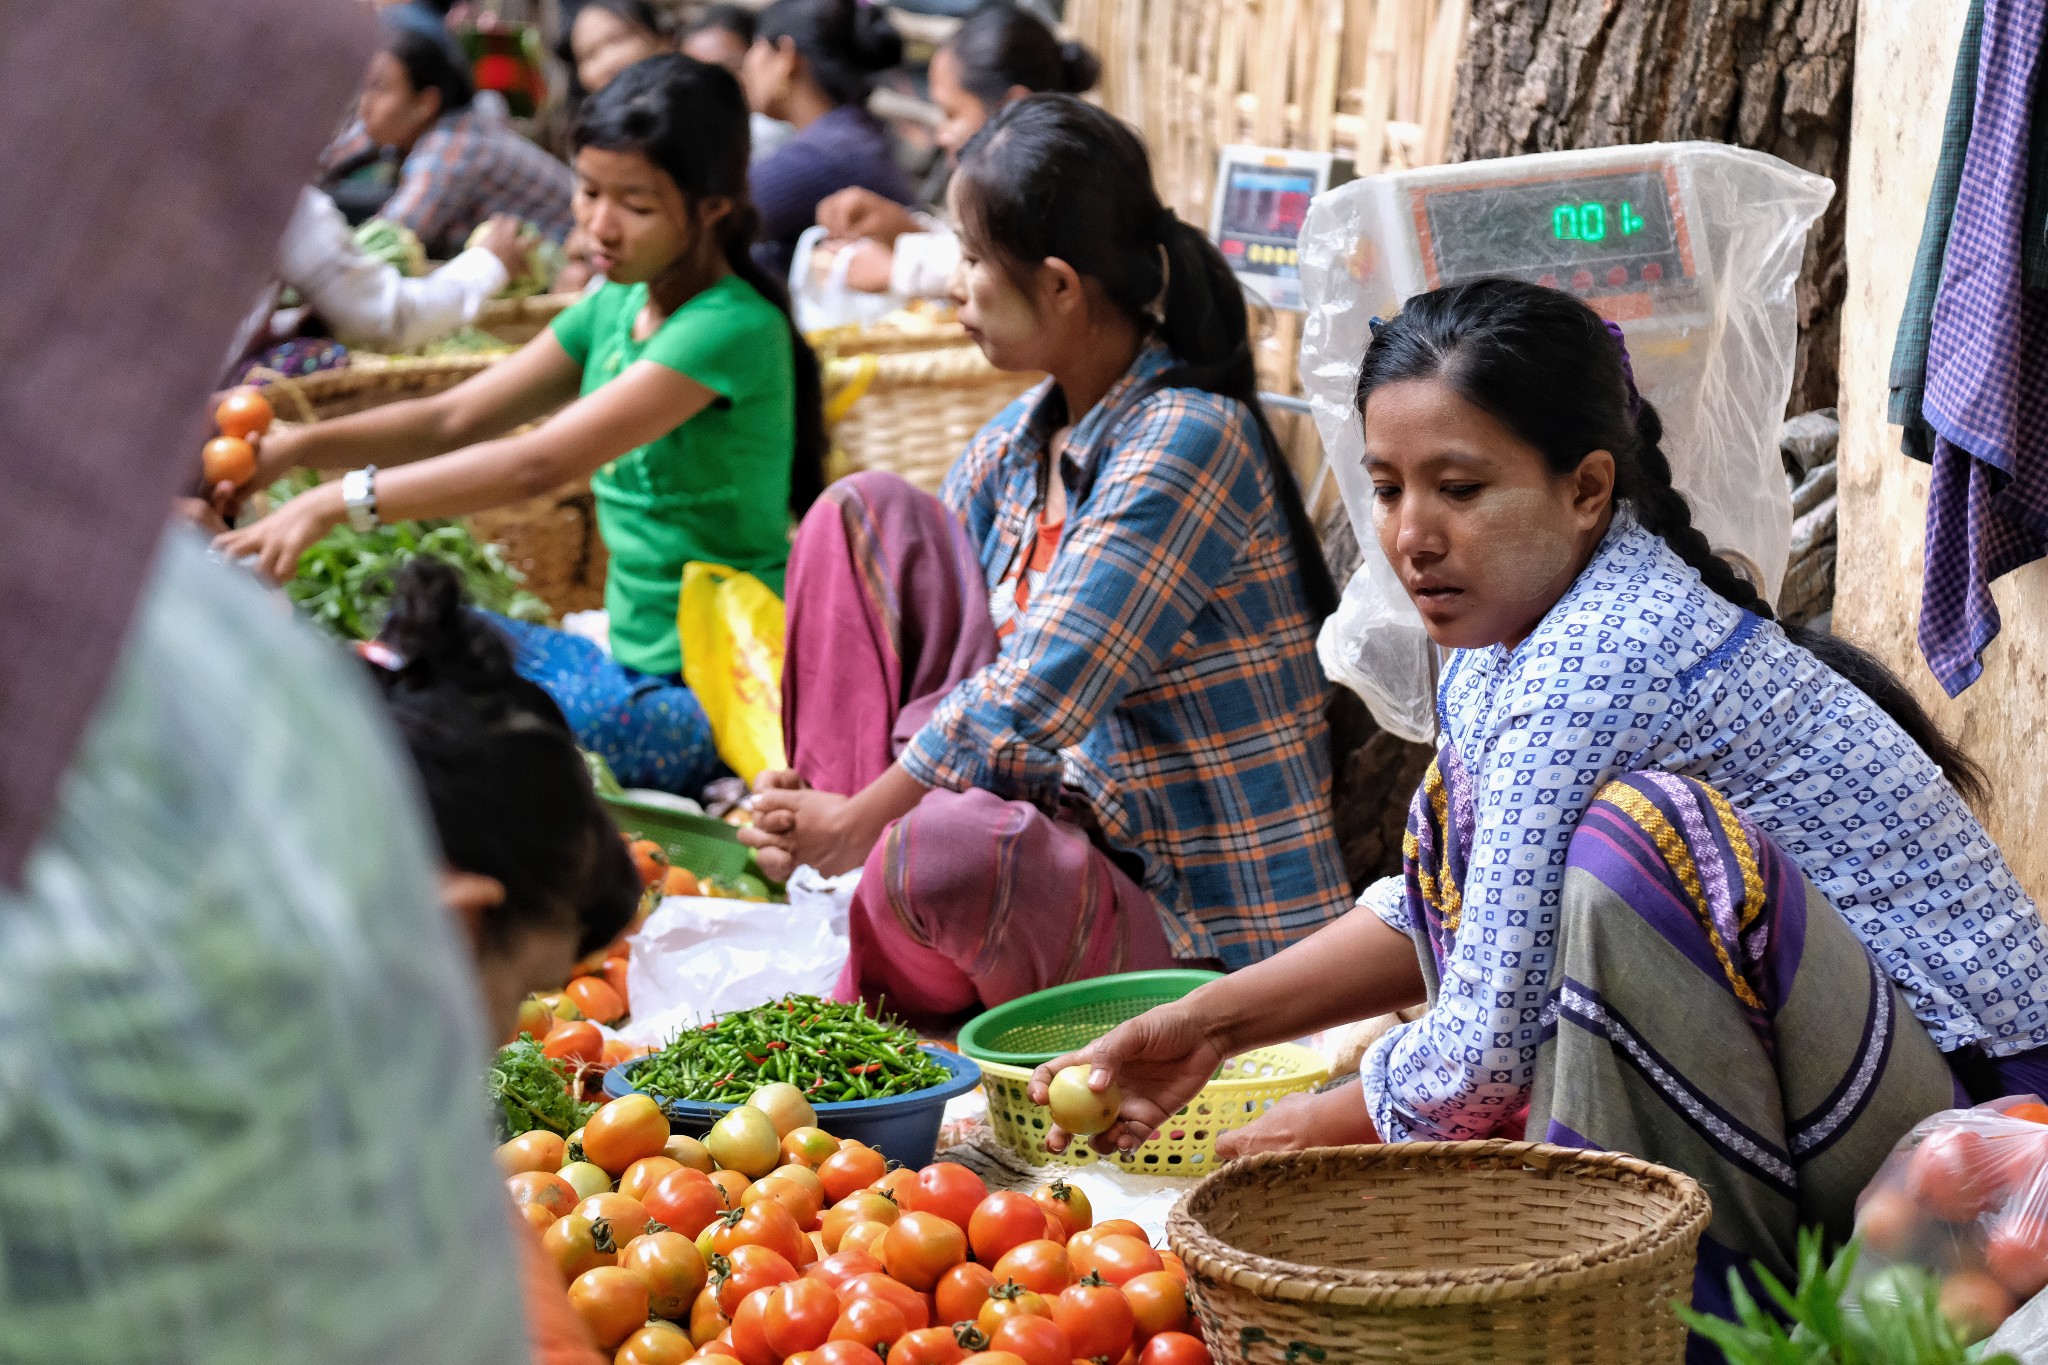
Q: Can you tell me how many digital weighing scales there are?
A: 2